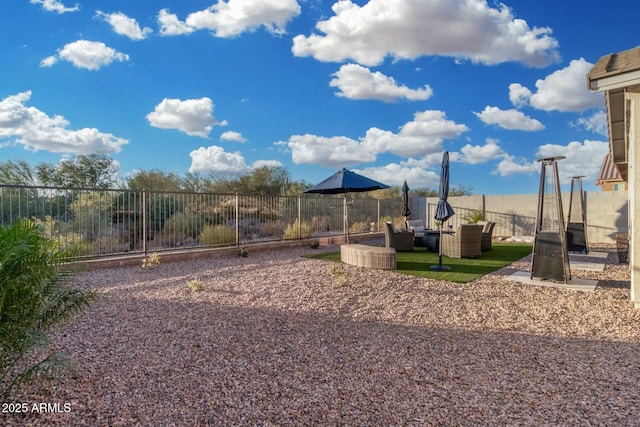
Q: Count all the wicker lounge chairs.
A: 4